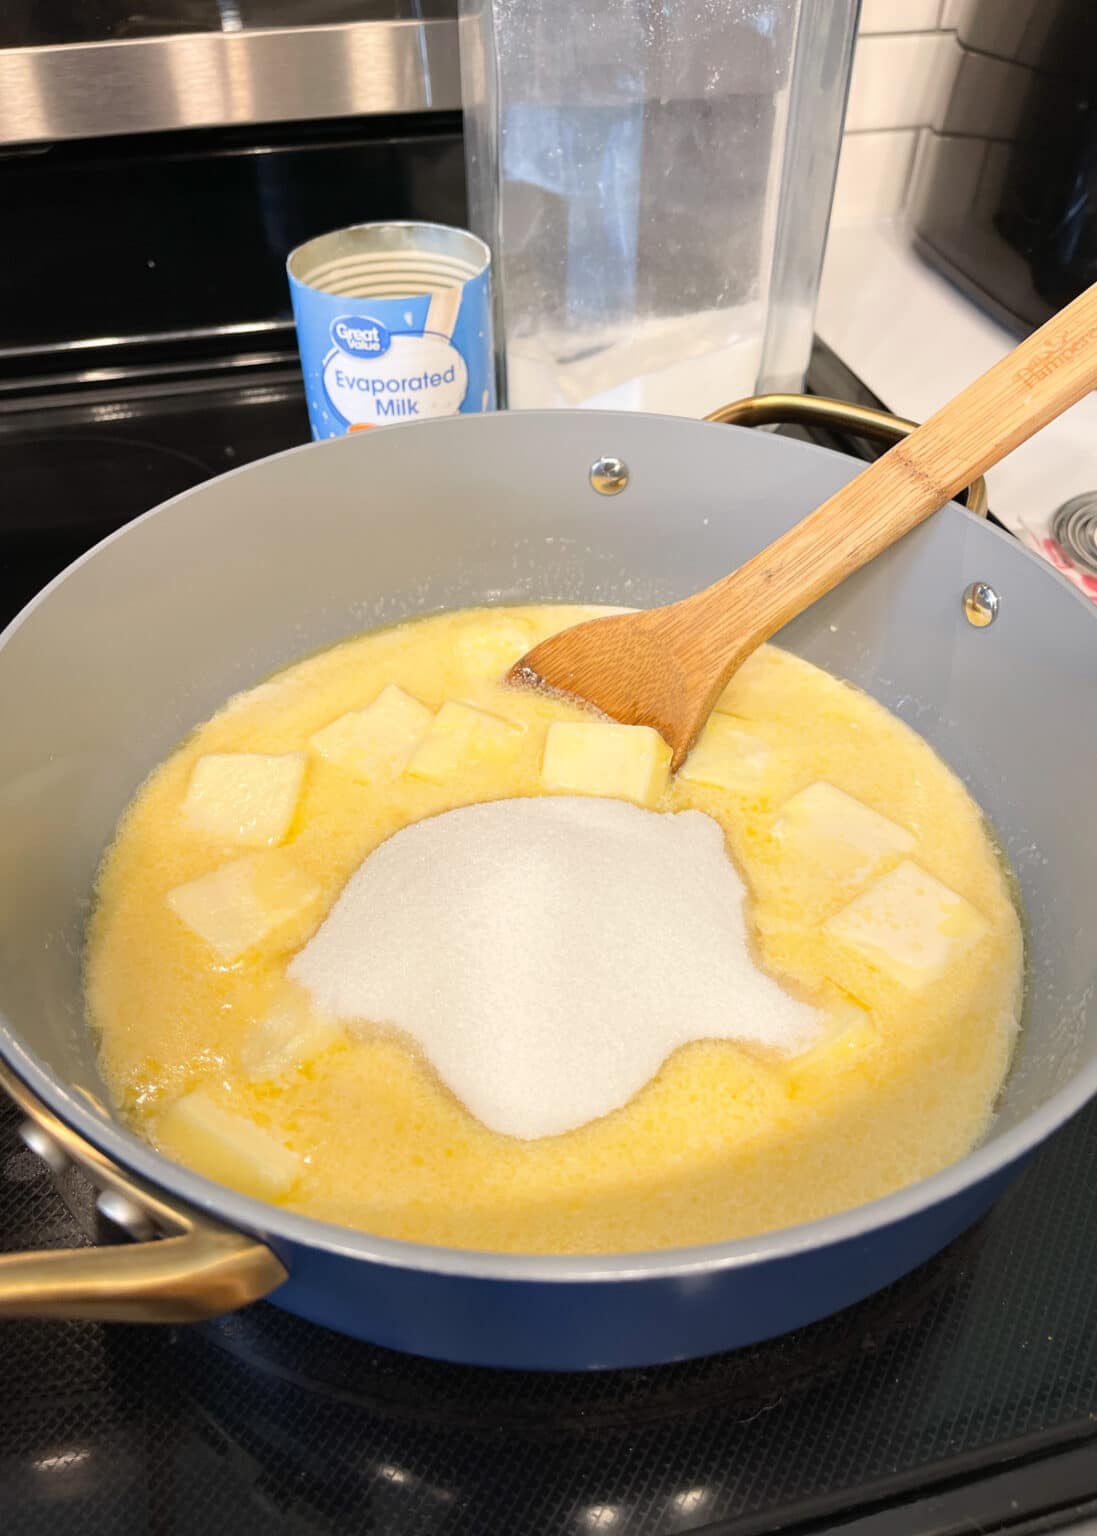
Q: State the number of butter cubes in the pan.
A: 12